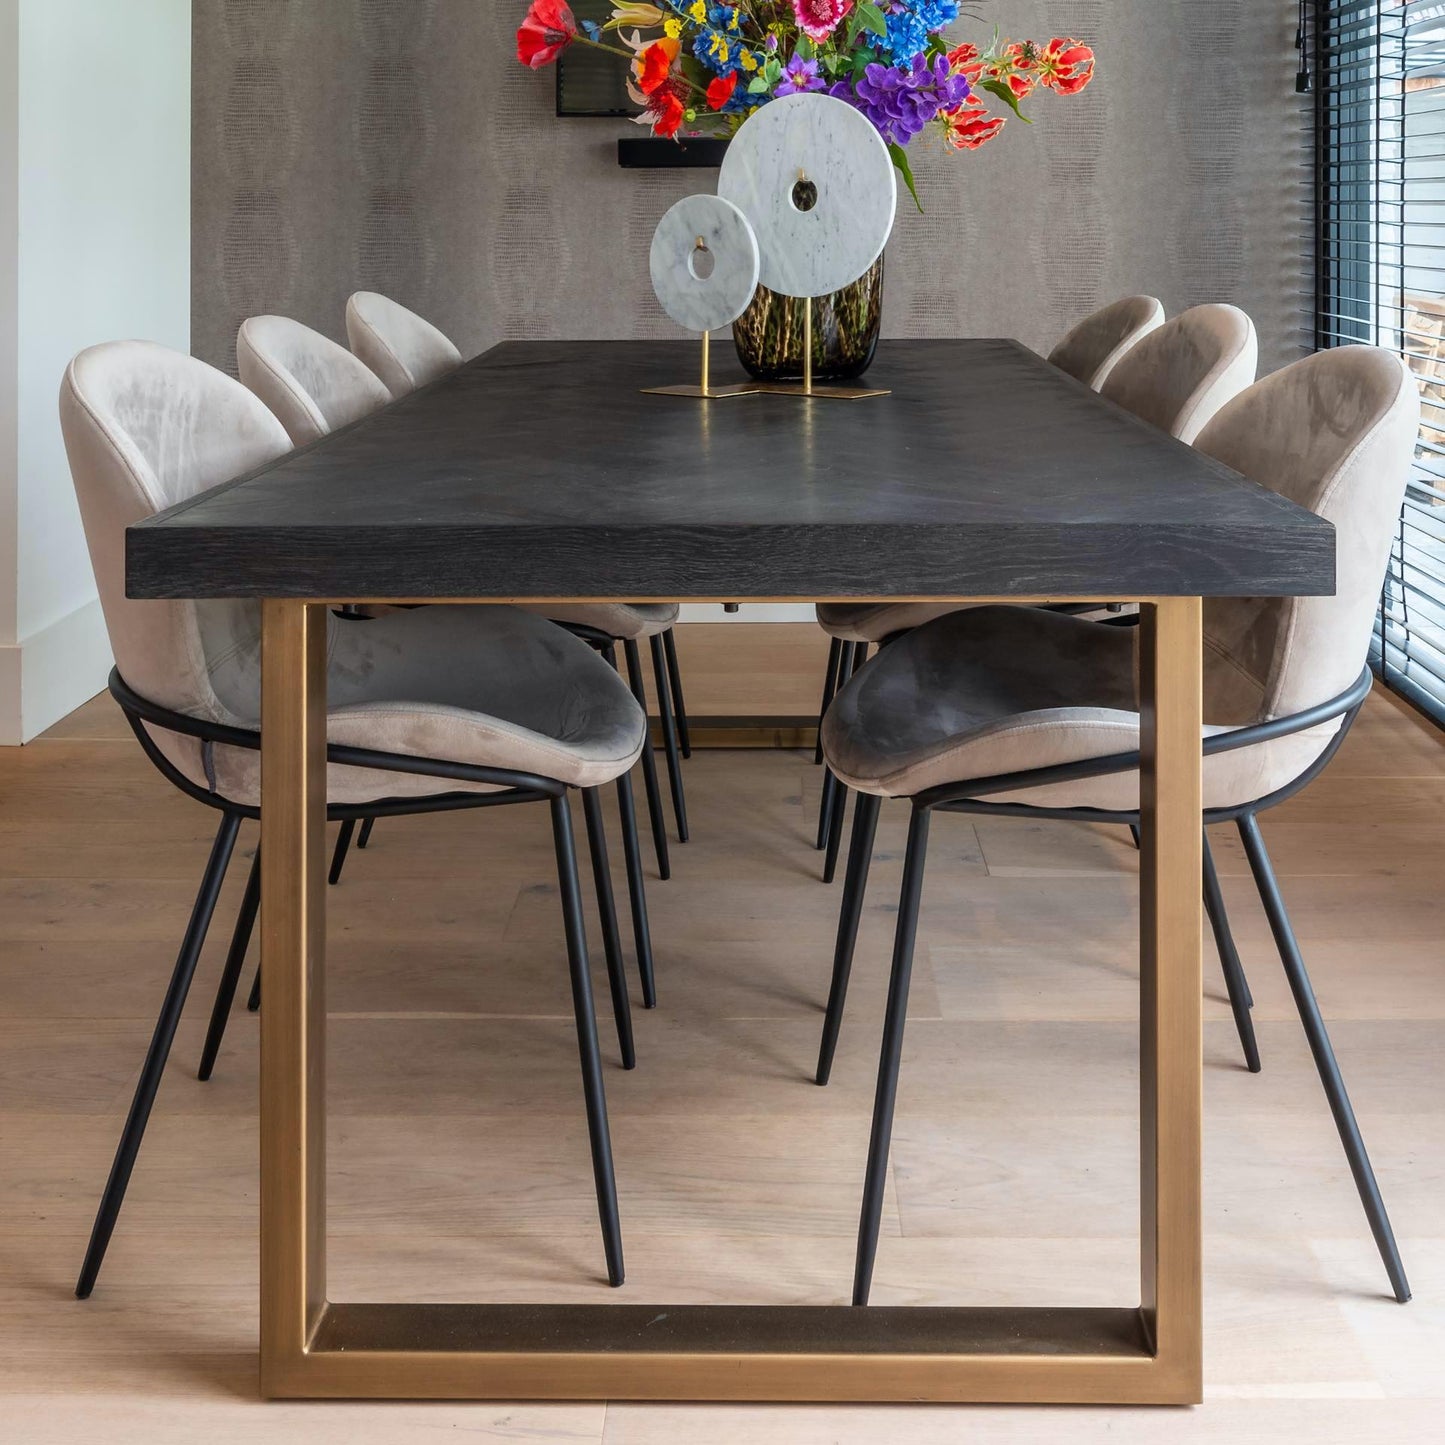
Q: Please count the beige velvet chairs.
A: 6